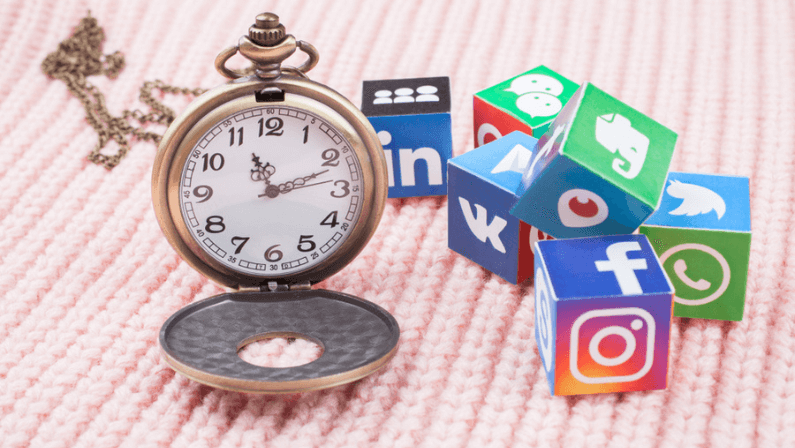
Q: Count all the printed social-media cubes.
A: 6